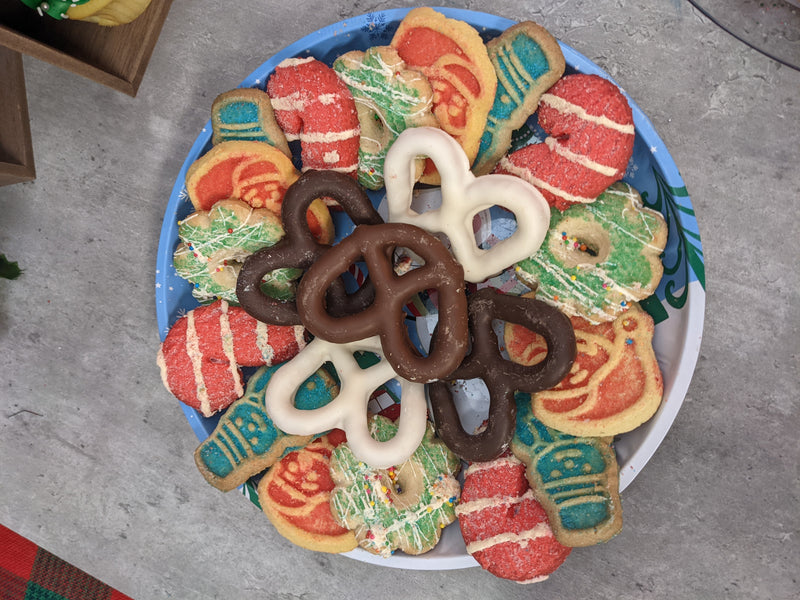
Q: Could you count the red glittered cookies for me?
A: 4